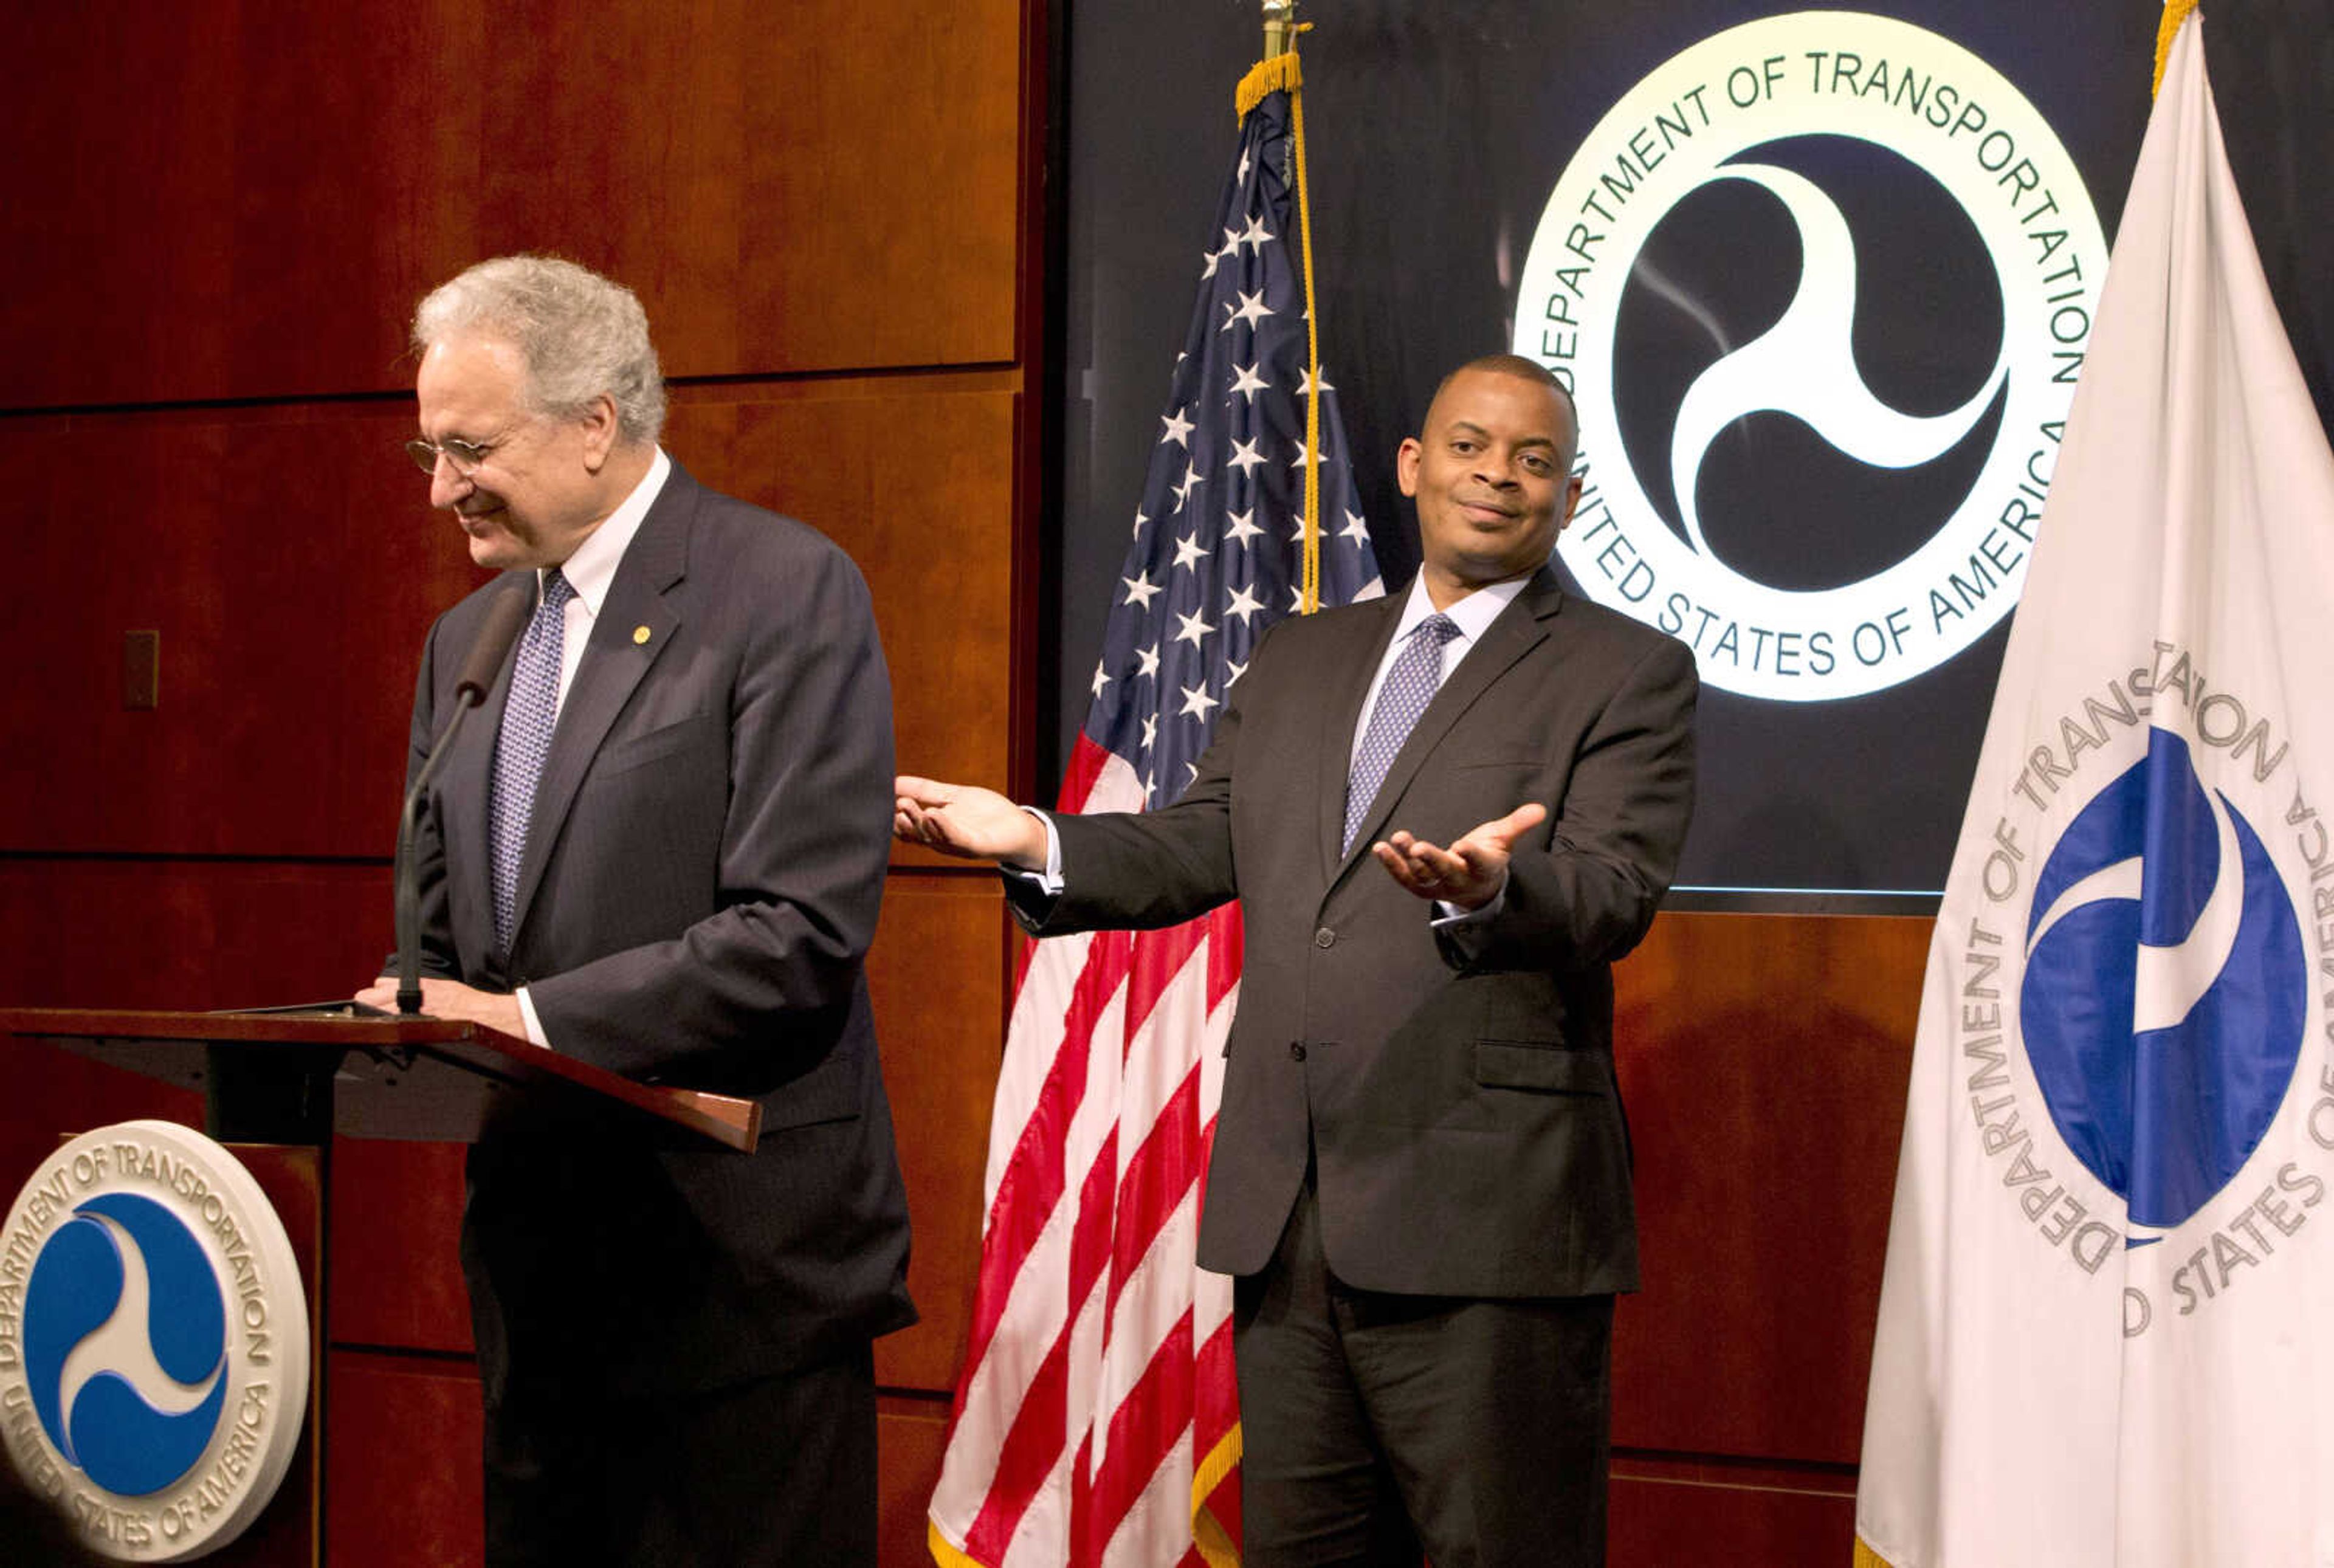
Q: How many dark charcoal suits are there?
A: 2